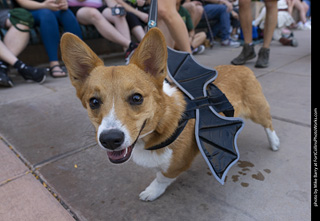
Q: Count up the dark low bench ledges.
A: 1